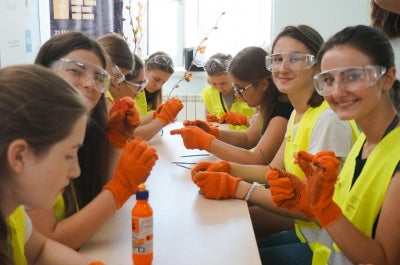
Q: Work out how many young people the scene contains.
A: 9